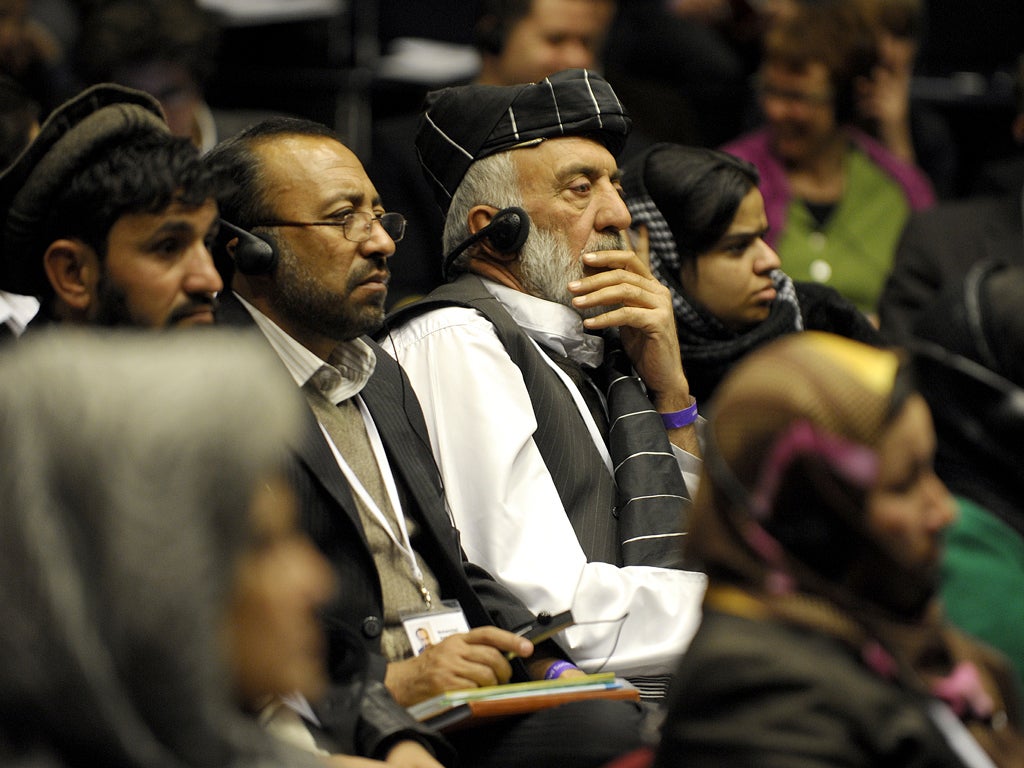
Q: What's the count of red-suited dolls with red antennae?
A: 0